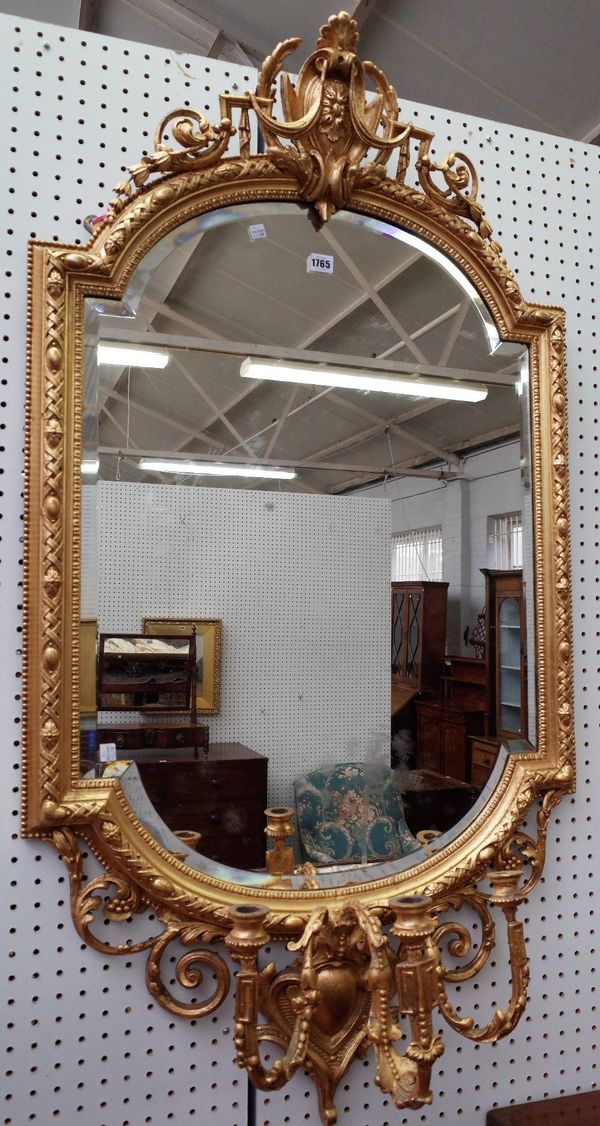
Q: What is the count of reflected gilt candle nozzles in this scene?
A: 3